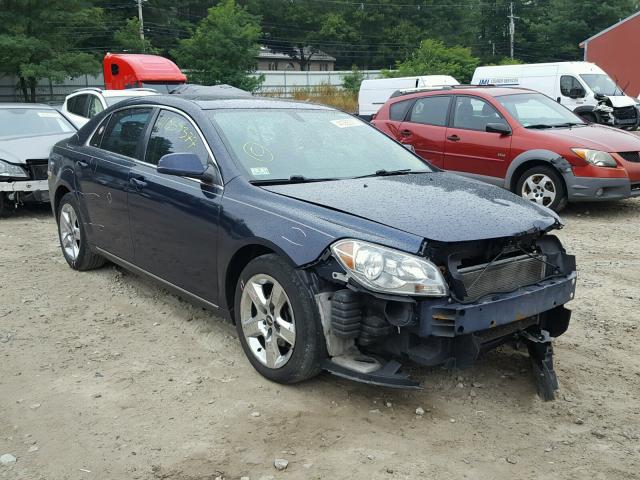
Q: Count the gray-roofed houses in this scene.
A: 1